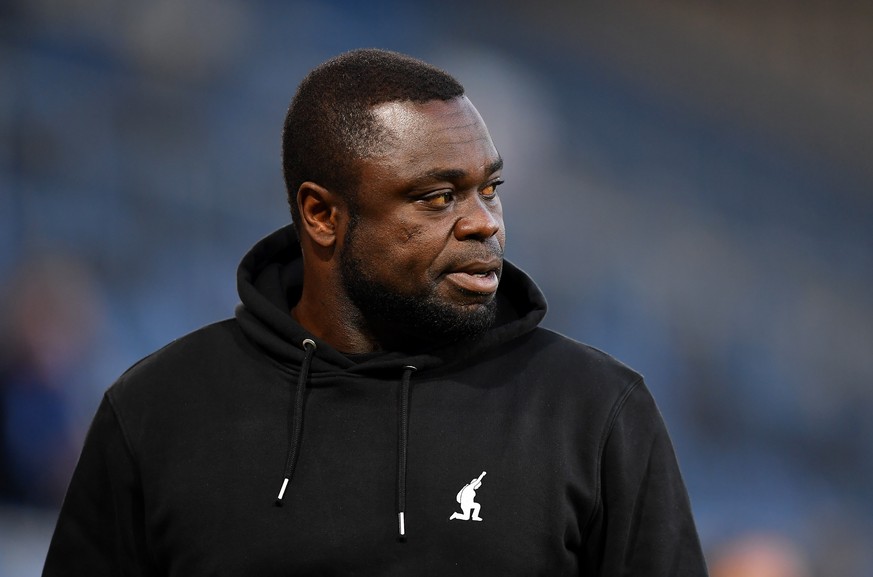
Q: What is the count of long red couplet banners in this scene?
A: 0